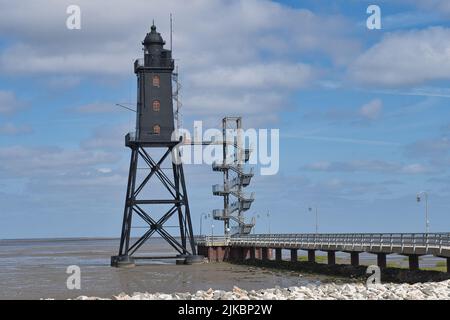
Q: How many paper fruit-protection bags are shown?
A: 0